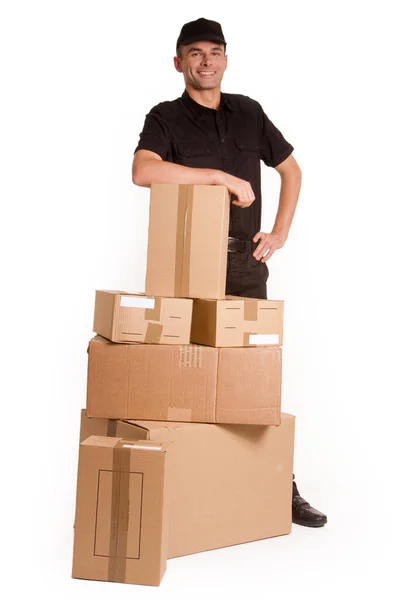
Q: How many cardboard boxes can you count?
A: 6